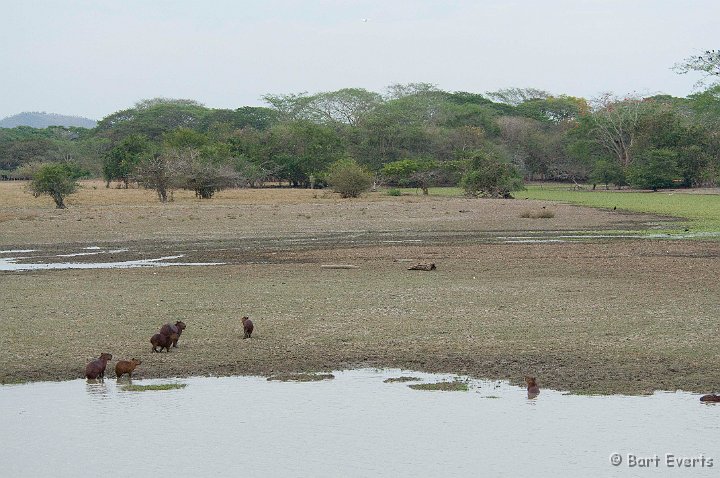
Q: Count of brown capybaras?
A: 7